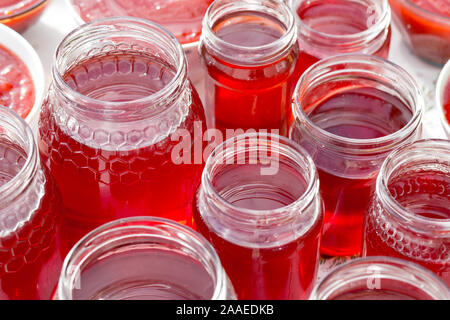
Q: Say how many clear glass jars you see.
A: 9